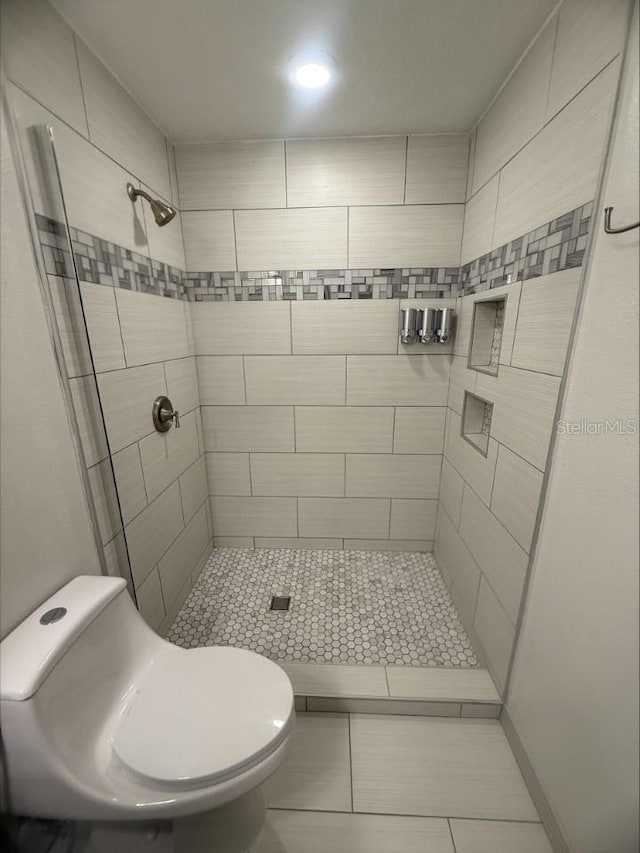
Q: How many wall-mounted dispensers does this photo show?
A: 3